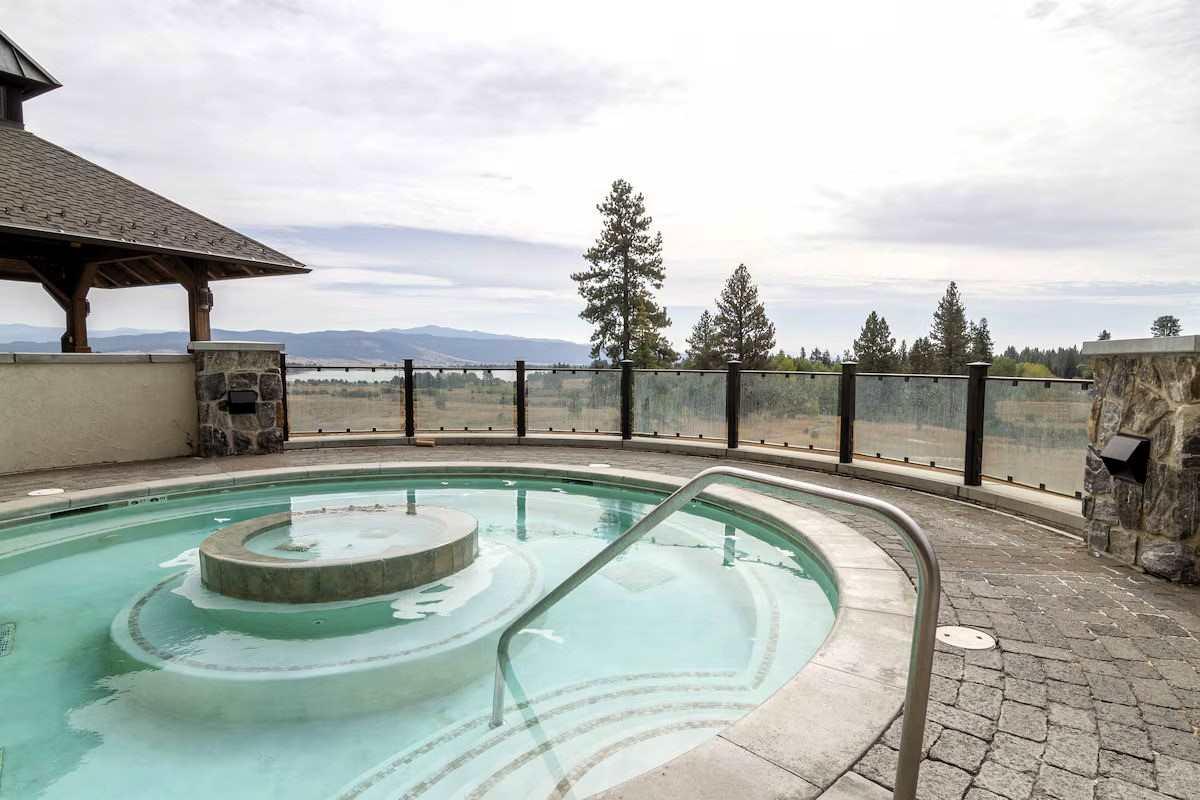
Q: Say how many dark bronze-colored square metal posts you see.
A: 7